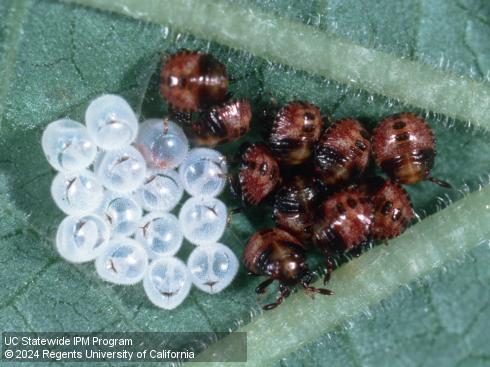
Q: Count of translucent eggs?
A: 14